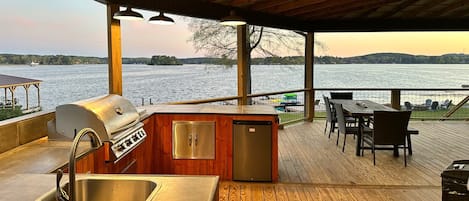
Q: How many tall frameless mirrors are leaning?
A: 0